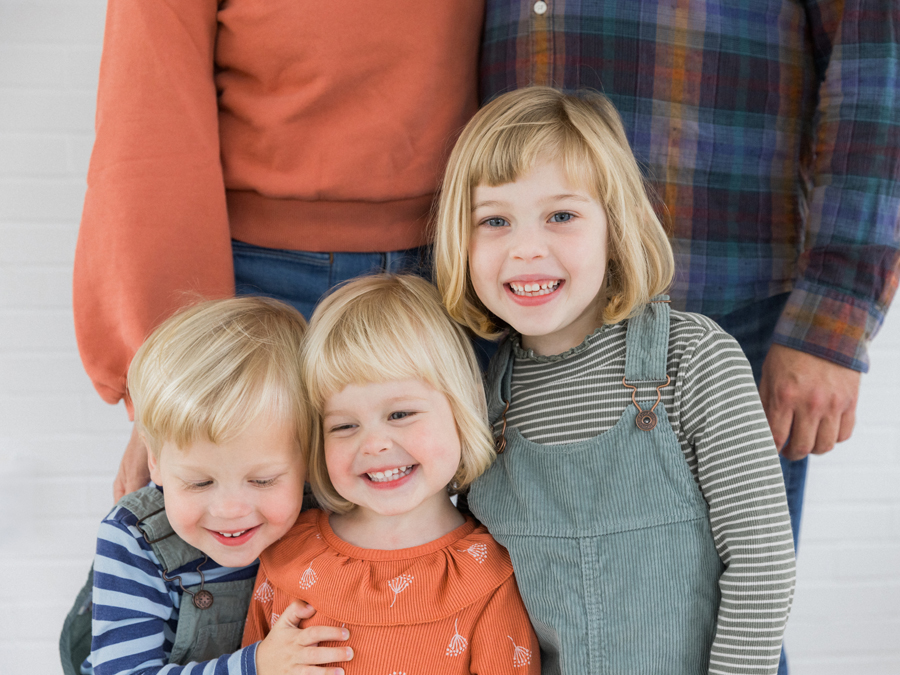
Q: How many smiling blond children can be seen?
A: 3